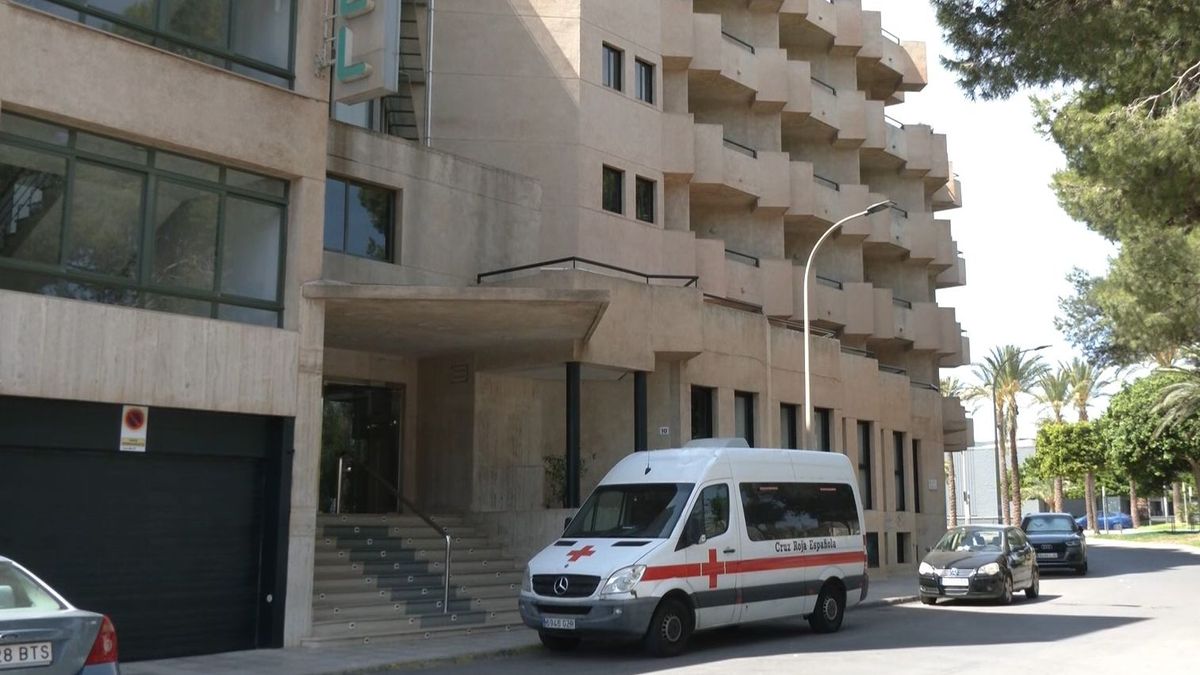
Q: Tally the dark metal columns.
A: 2